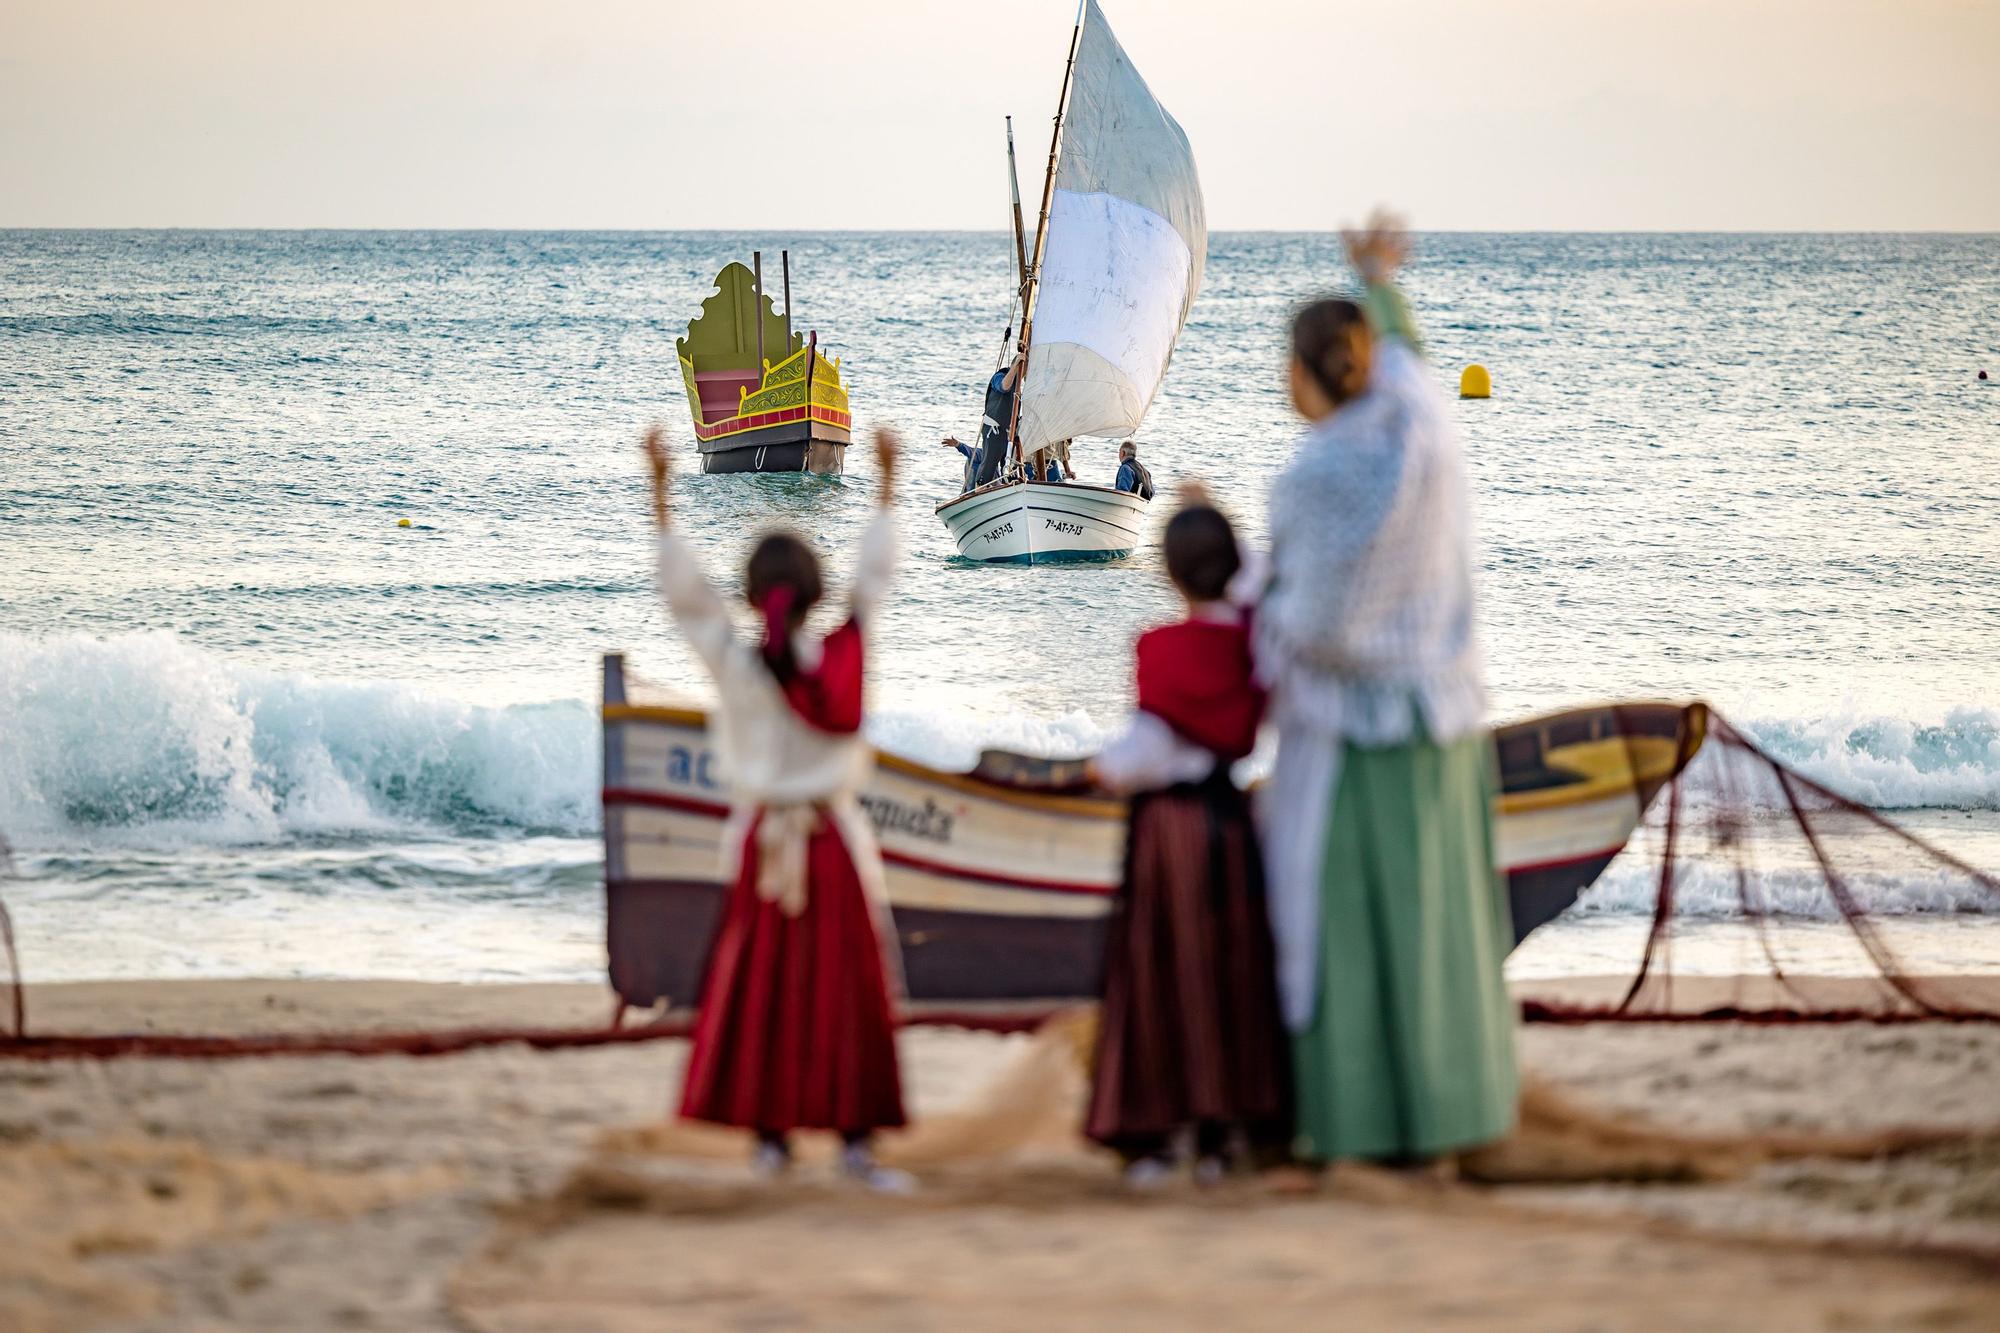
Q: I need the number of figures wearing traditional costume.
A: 3